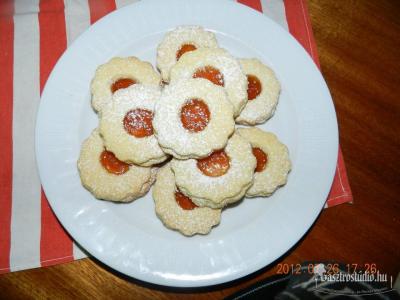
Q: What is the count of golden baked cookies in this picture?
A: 10